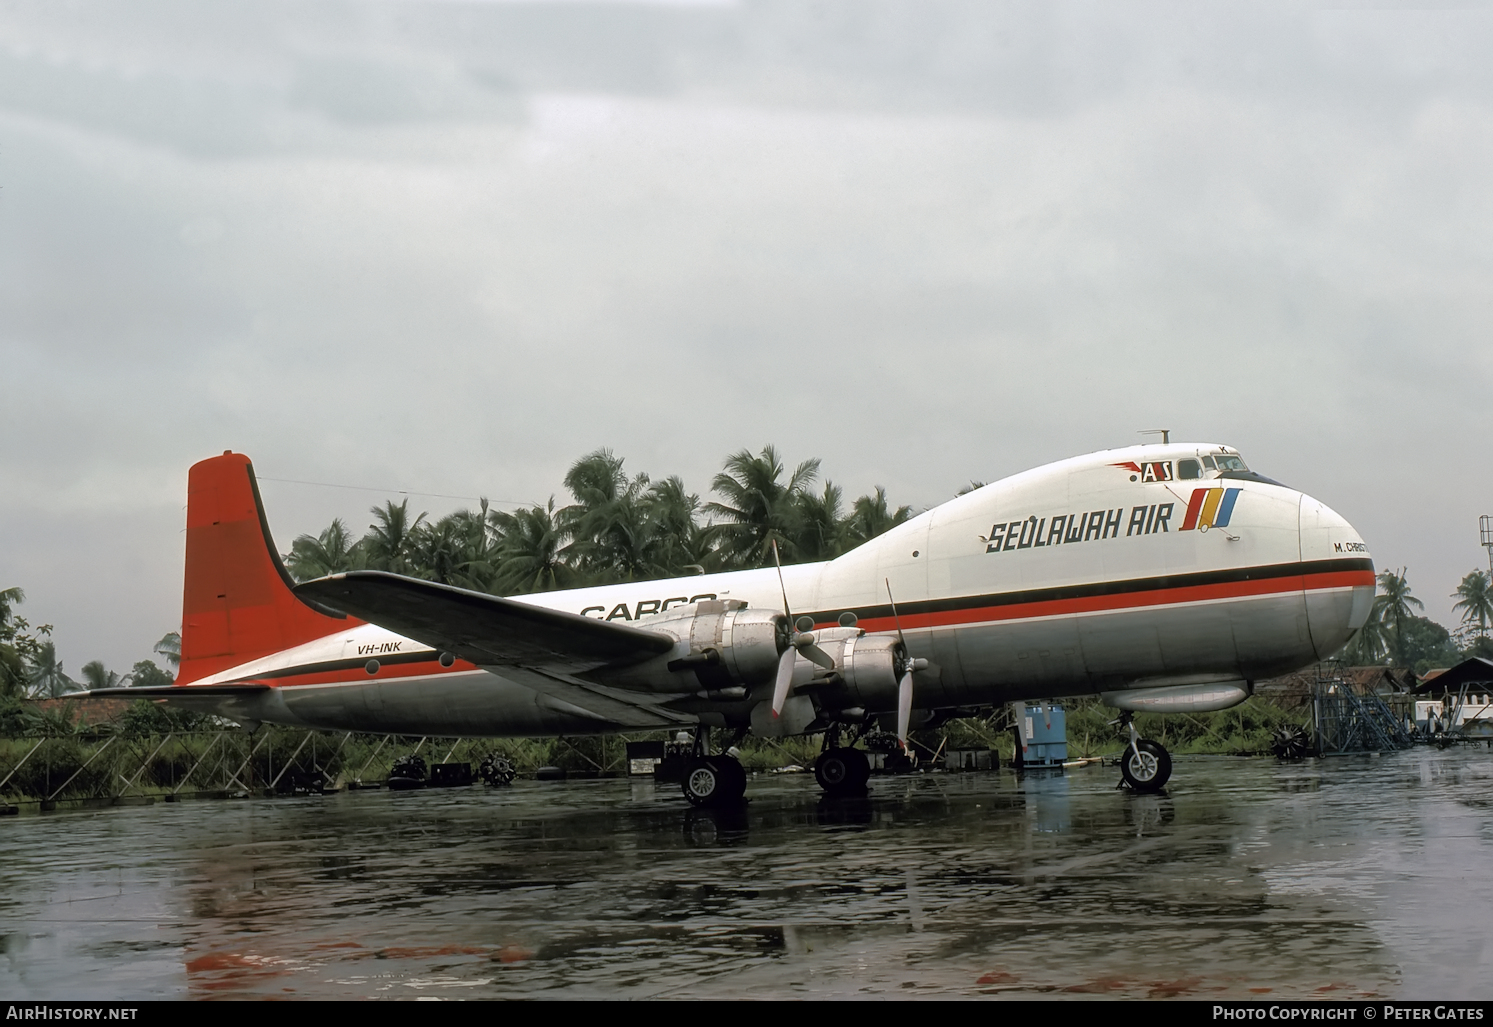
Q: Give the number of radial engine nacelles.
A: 2